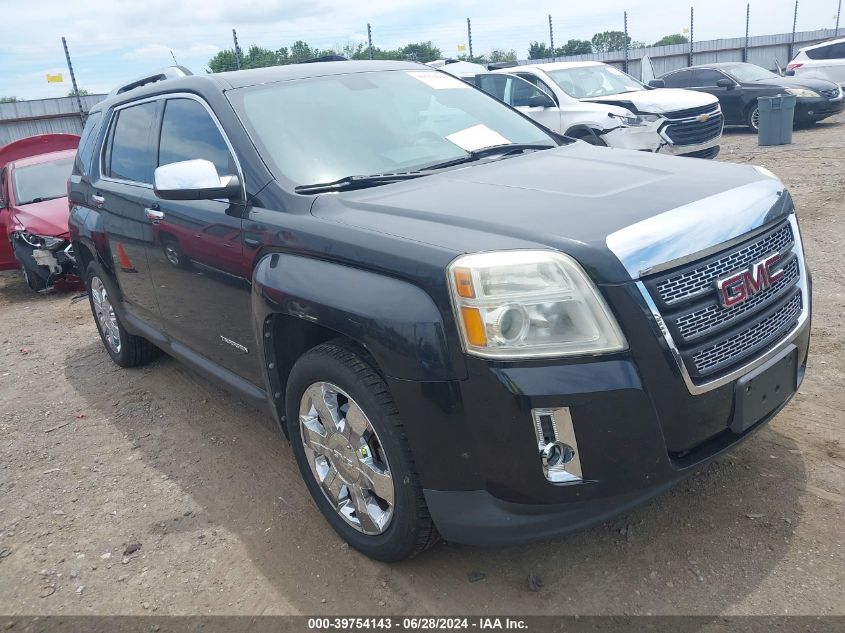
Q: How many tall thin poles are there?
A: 10